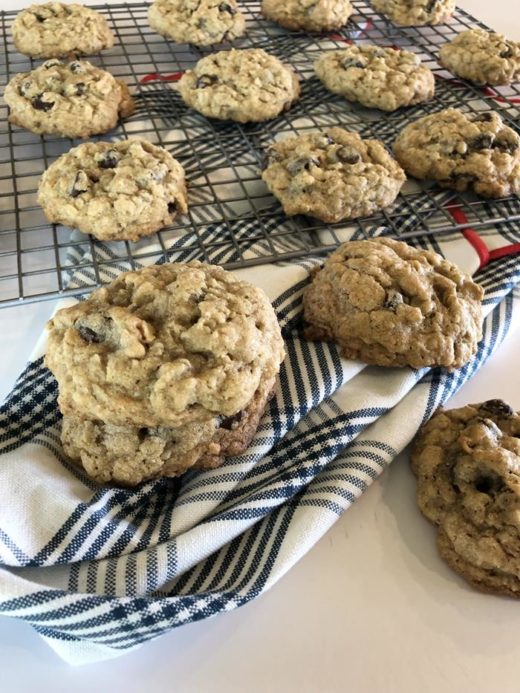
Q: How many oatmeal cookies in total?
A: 15